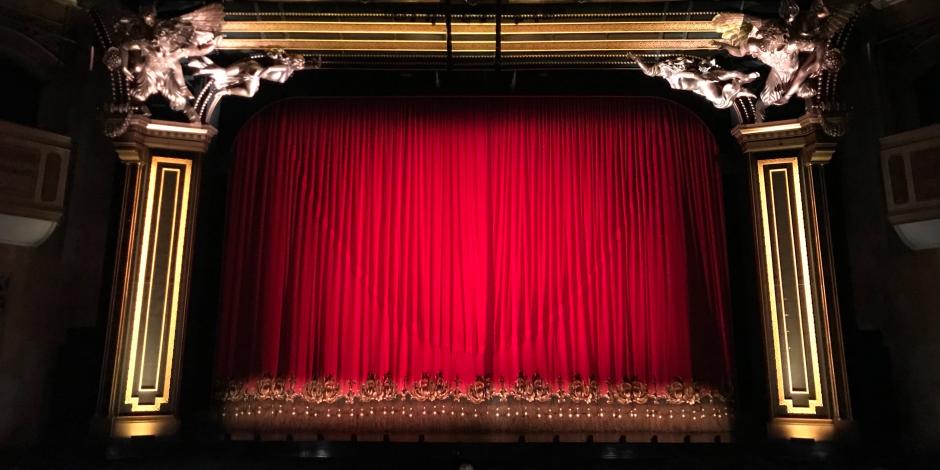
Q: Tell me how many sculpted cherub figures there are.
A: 4